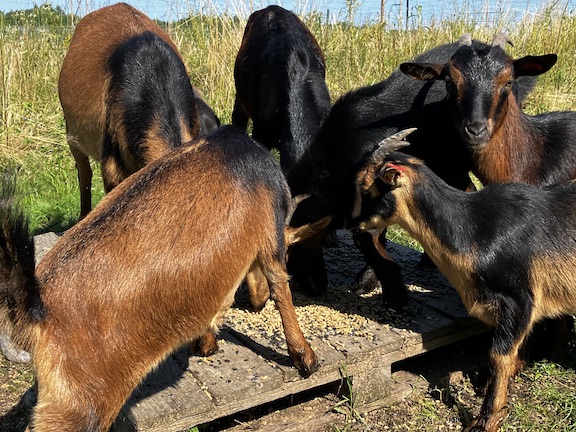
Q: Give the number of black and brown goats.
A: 6